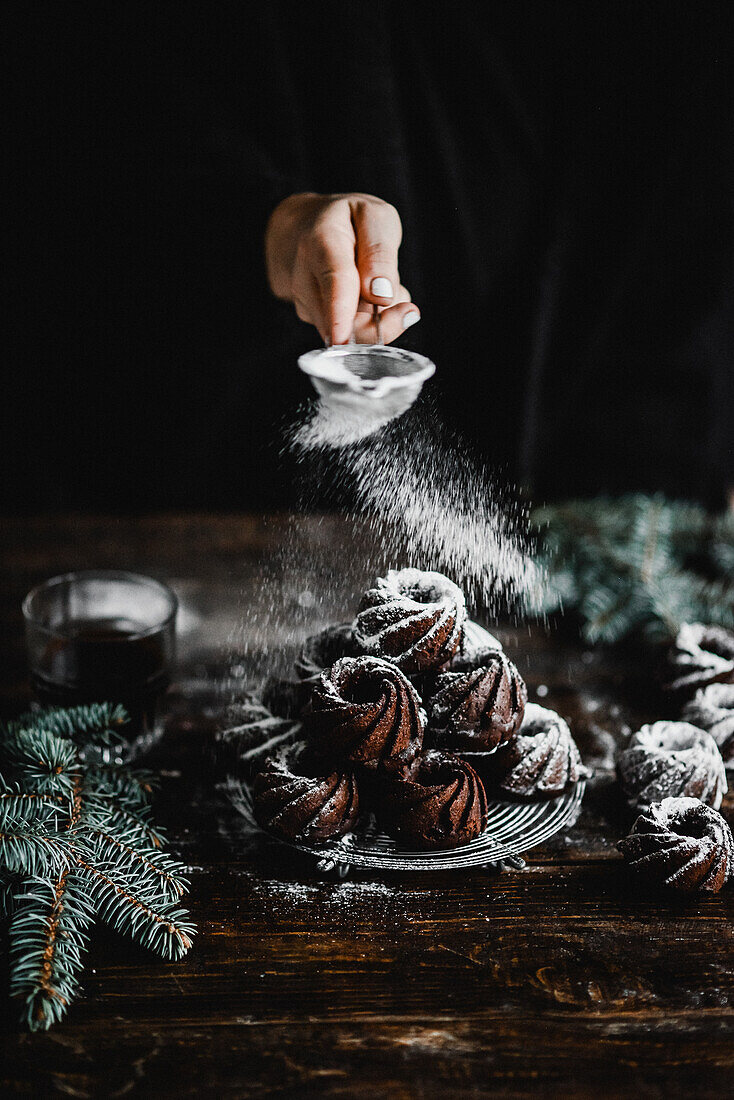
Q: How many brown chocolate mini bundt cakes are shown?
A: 13